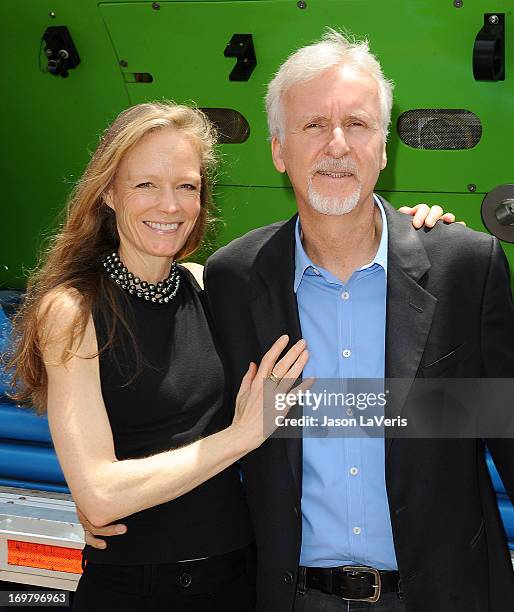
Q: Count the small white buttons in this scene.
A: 5